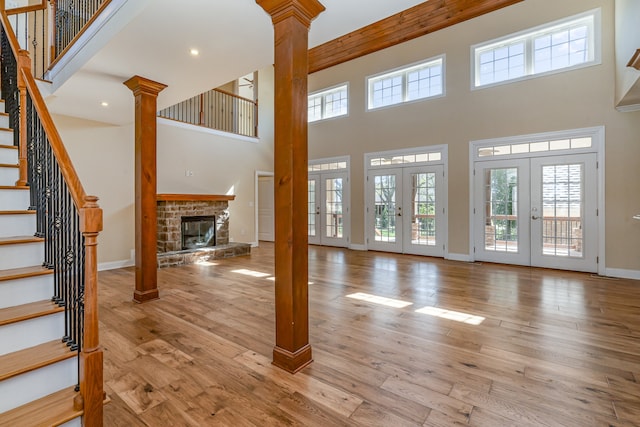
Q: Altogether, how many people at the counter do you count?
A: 0